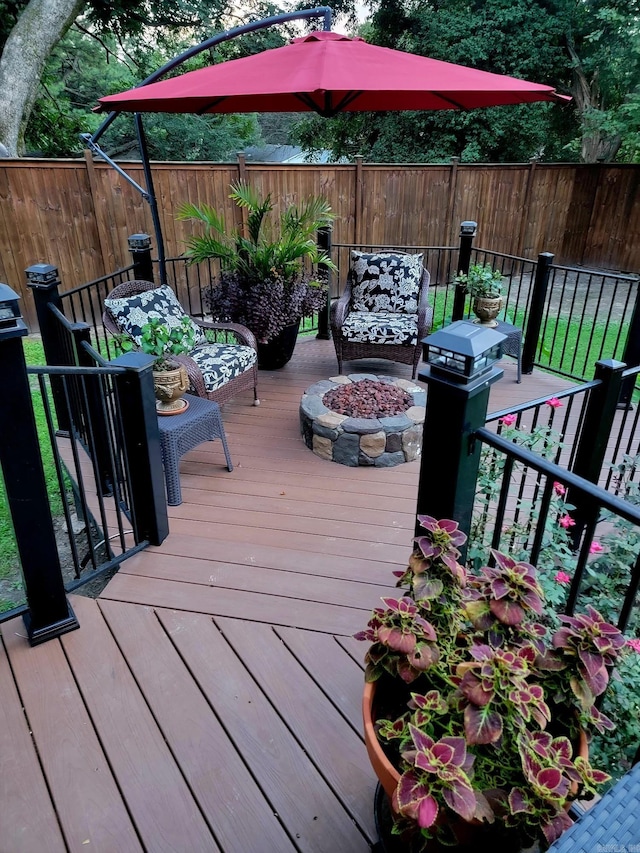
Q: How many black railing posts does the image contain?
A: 11